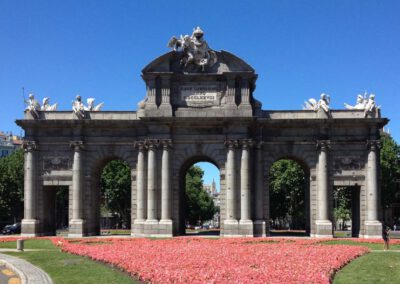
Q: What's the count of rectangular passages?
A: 2